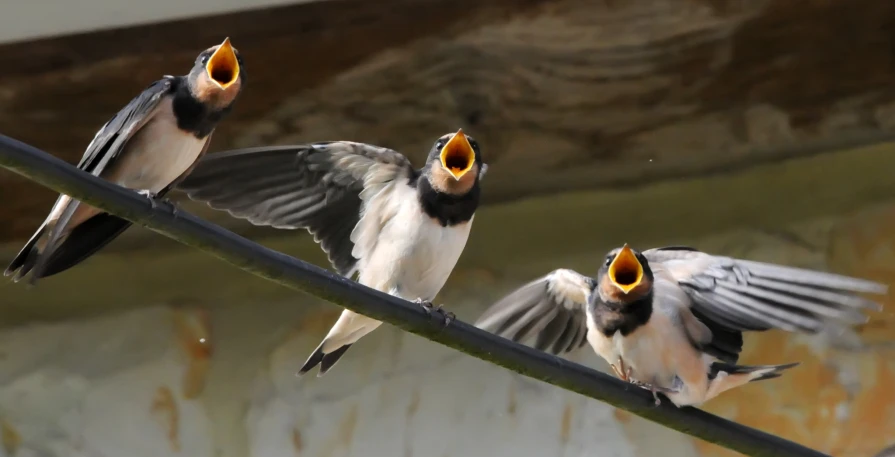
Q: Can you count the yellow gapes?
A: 3